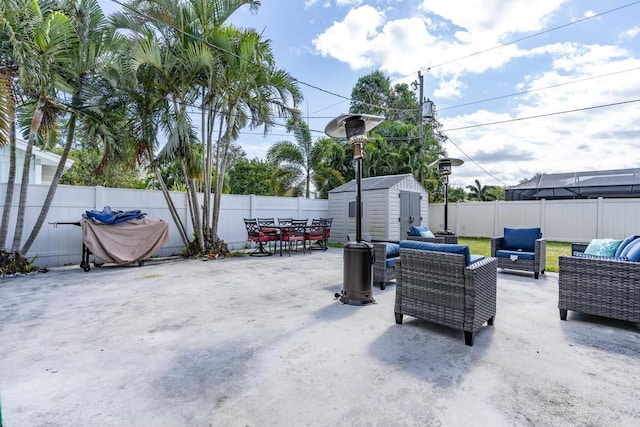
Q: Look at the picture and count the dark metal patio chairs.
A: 6